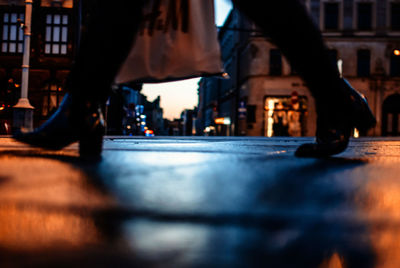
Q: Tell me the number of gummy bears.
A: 0